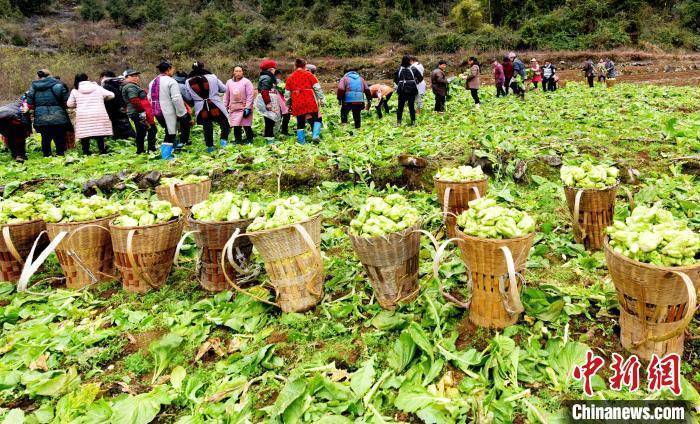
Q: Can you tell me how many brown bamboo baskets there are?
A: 11